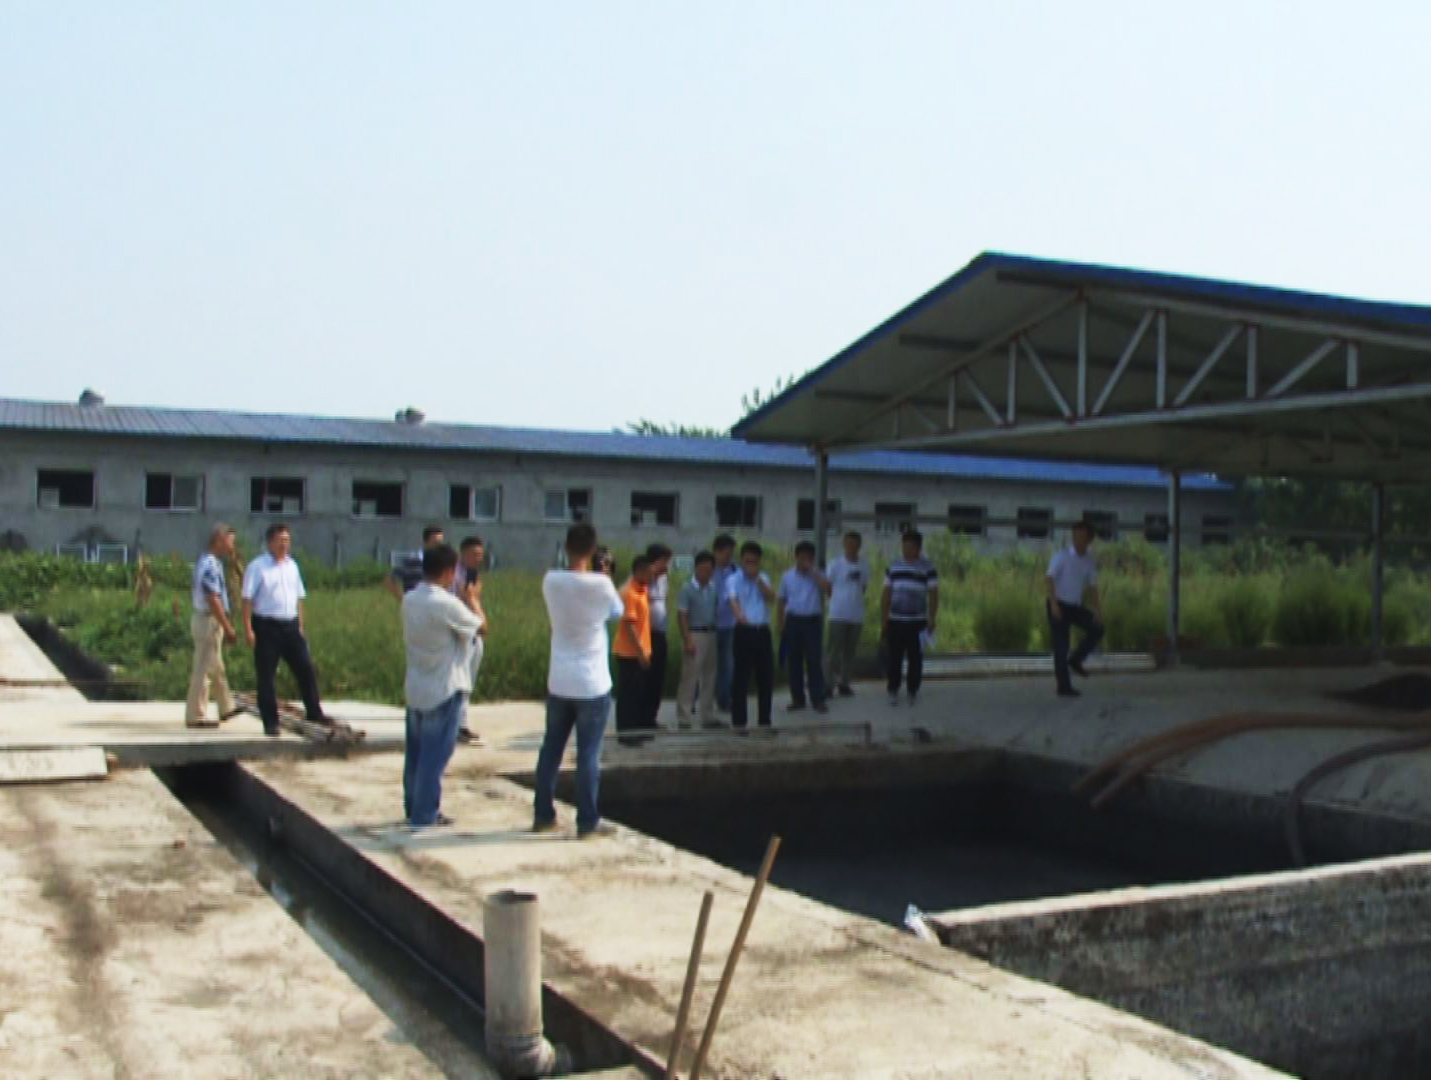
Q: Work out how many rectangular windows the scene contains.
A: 15